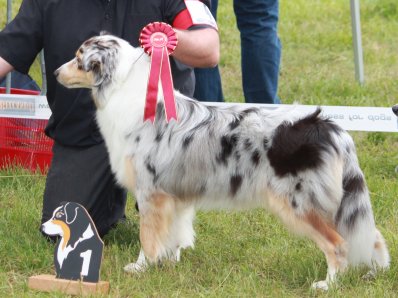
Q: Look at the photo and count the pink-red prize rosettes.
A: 1